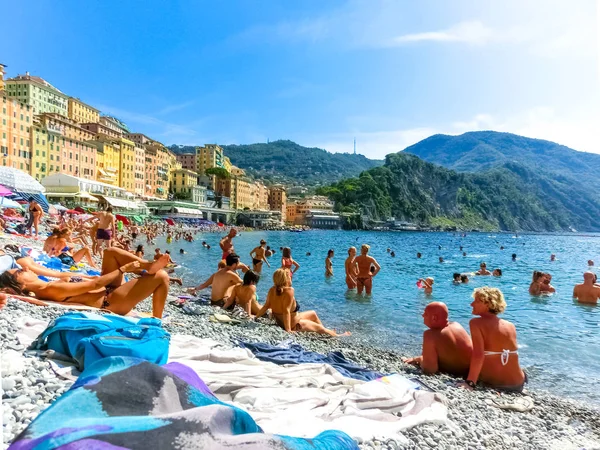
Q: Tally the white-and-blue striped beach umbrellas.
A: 1